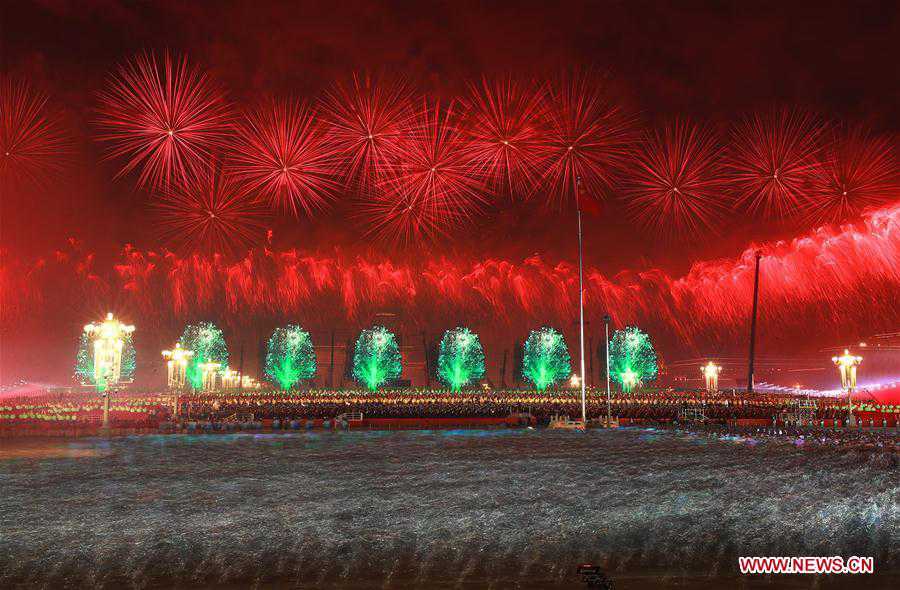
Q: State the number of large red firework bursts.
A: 12